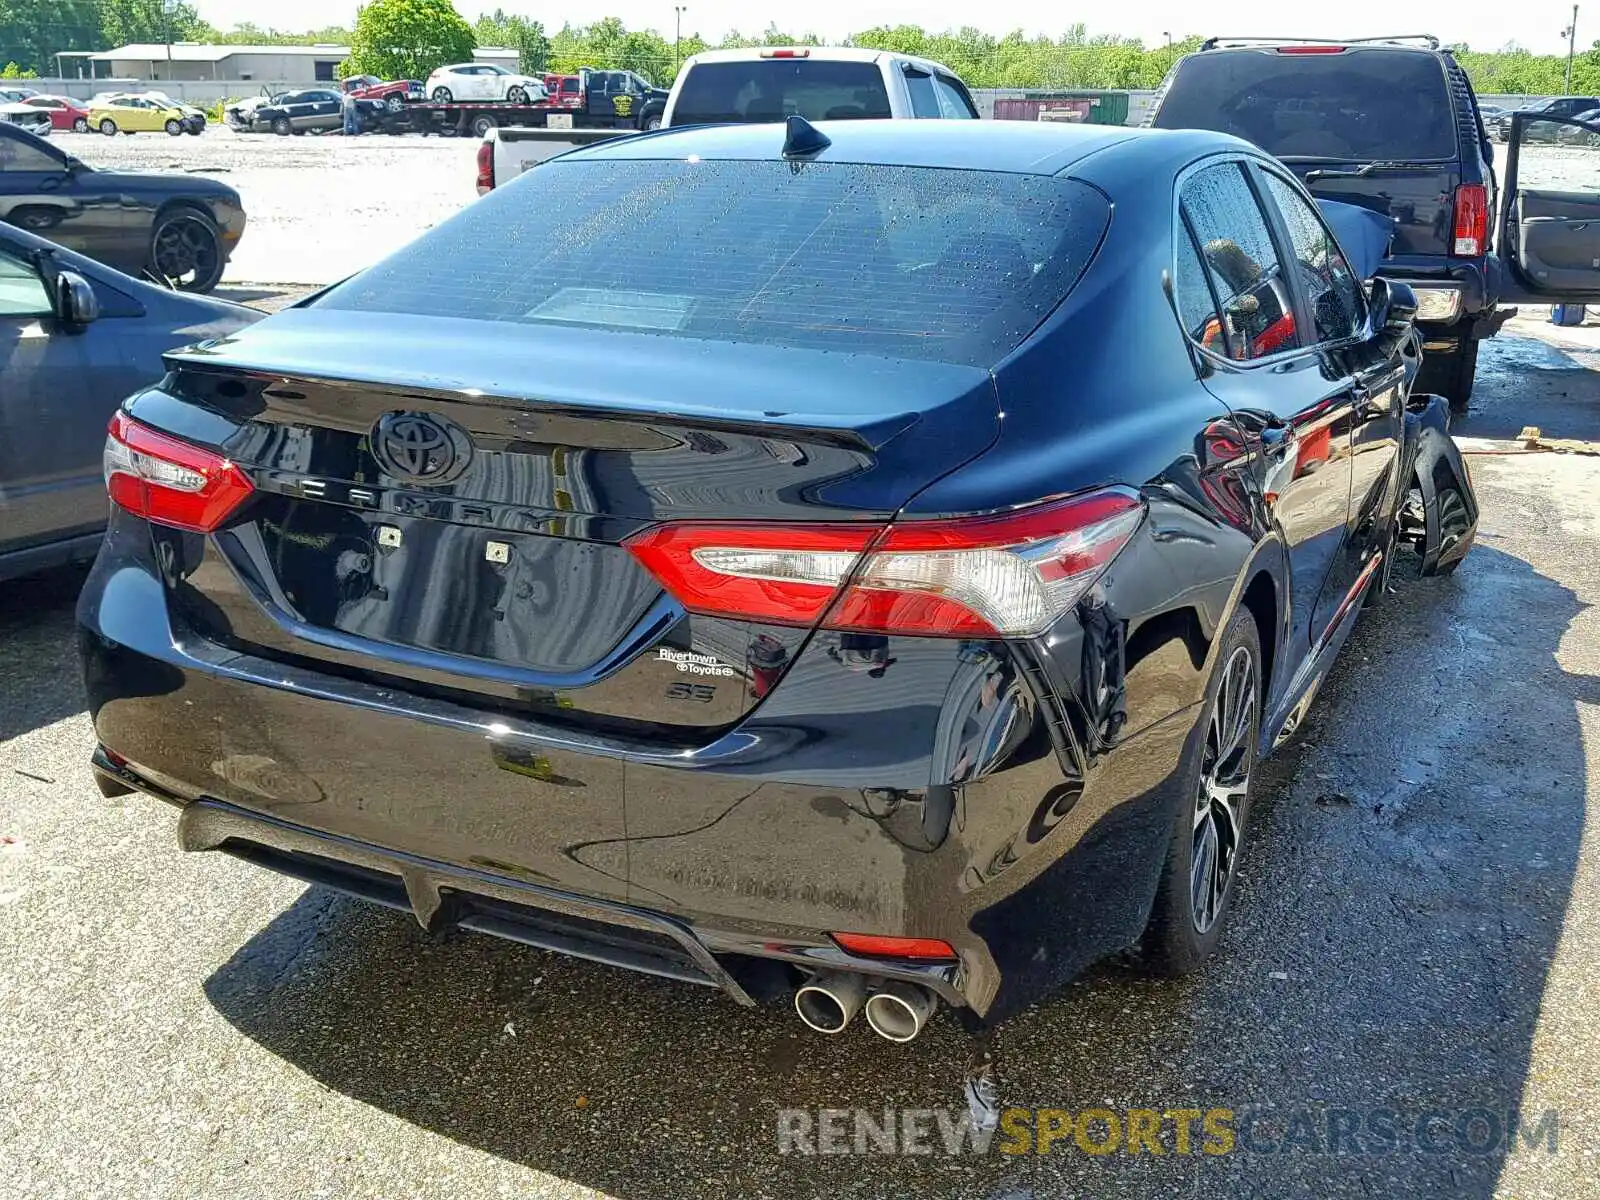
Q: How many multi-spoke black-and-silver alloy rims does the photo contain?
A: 1